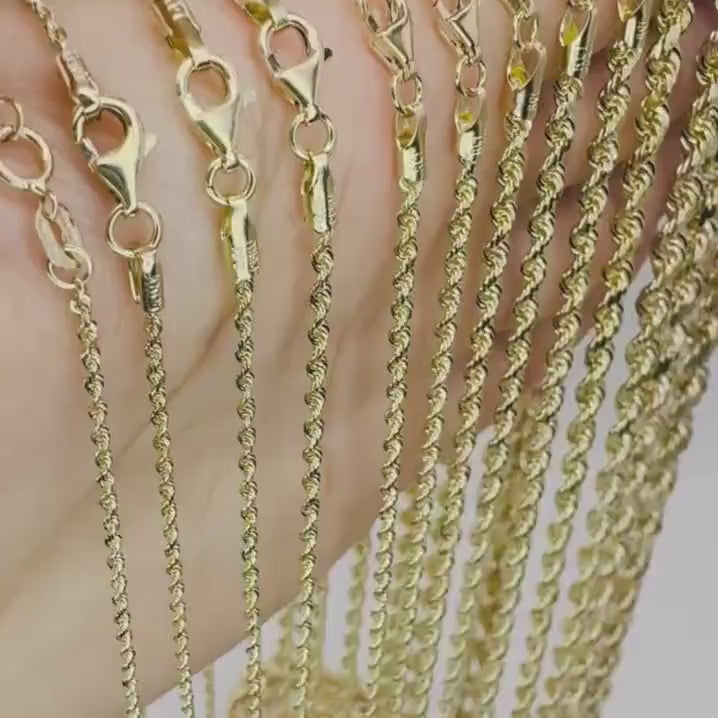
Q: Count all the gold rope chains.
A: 13